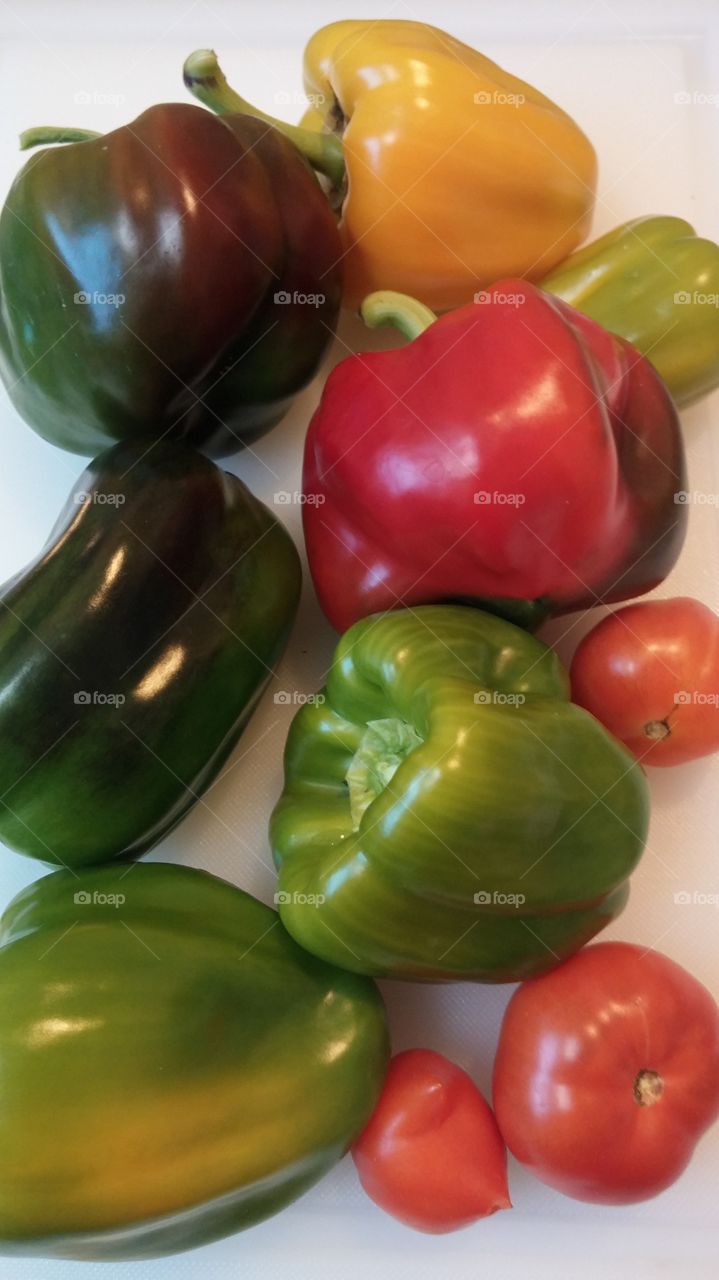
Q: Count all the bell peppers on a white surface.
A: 7